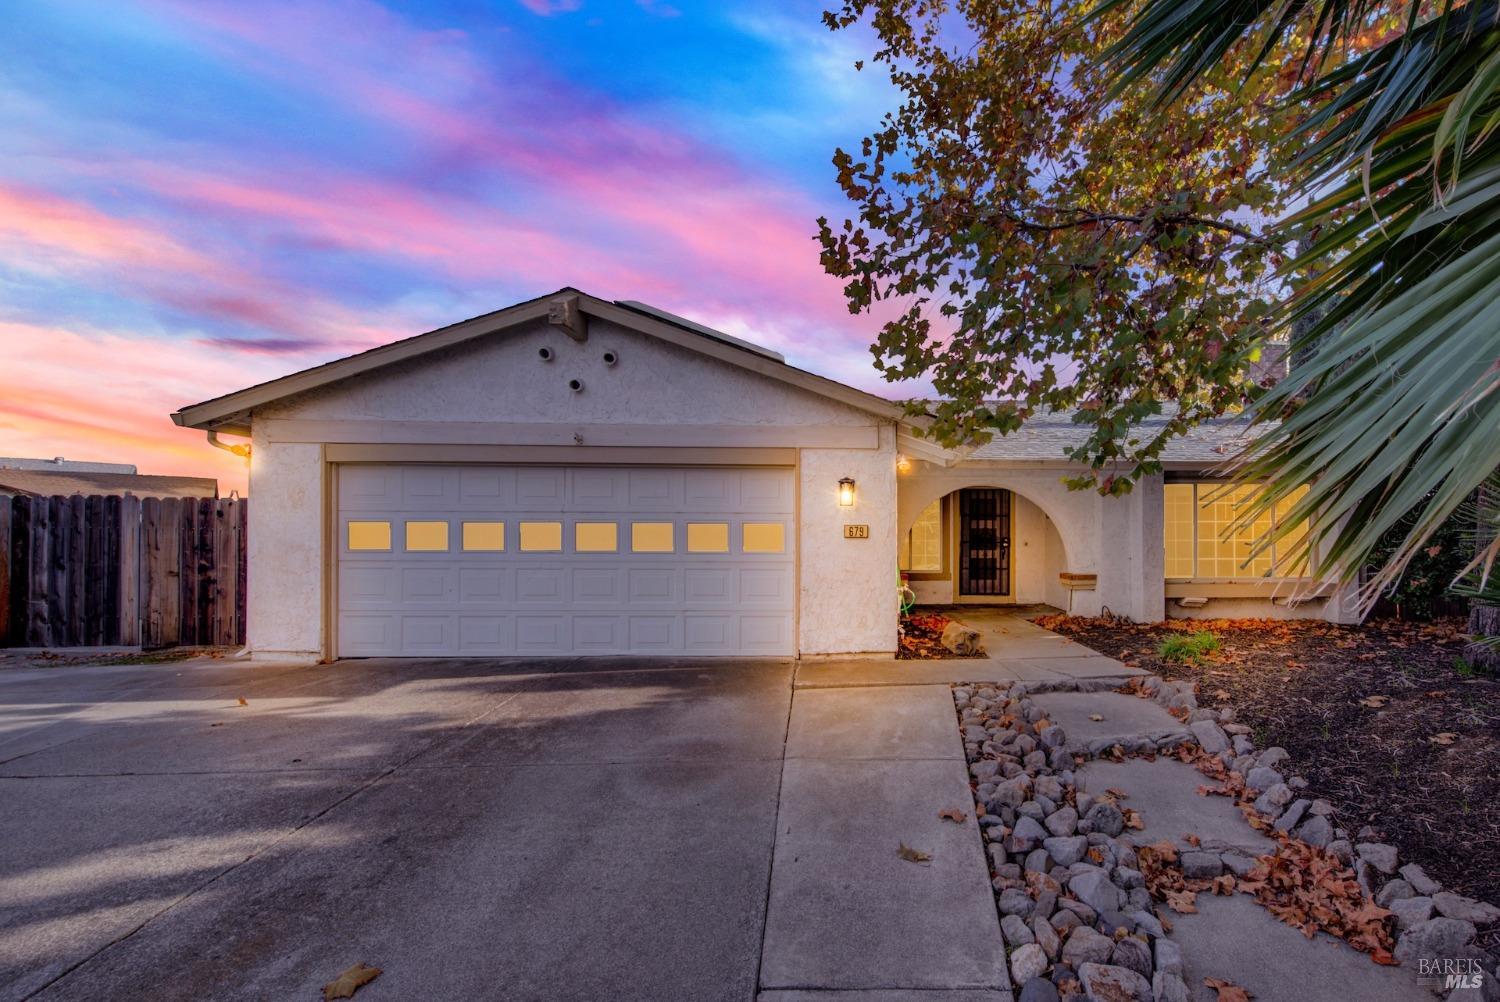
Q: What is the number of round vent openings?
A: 3